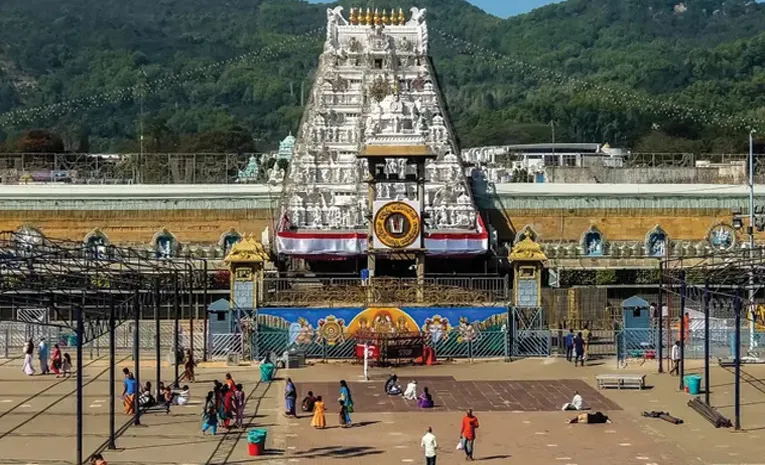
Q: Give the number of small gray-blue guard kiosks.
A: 2